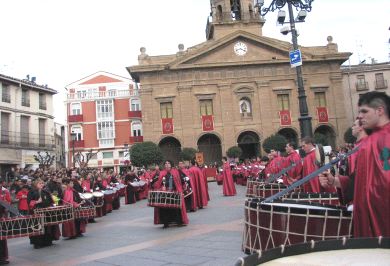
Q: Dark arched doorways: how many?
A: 5